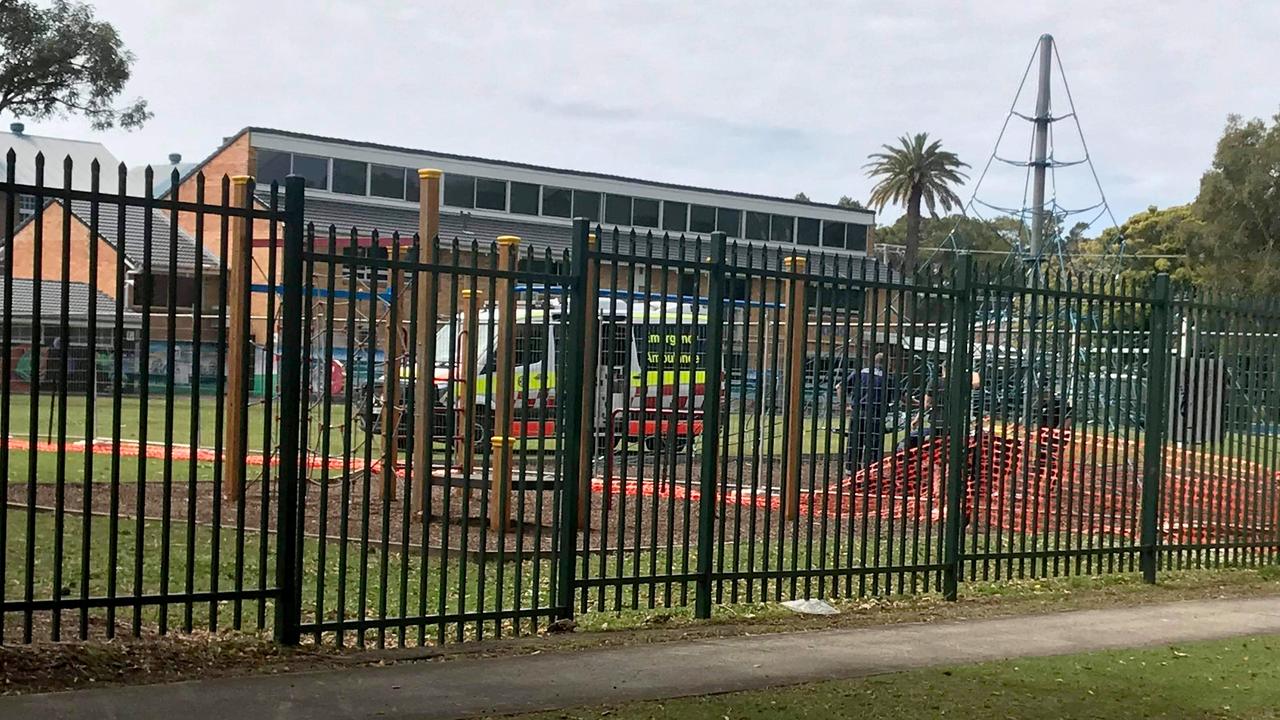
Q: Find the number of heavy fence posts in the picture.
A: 5